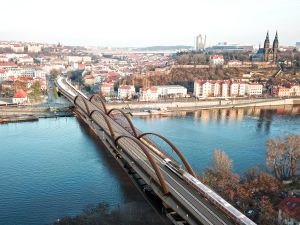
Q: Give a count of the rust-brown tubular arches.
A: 6